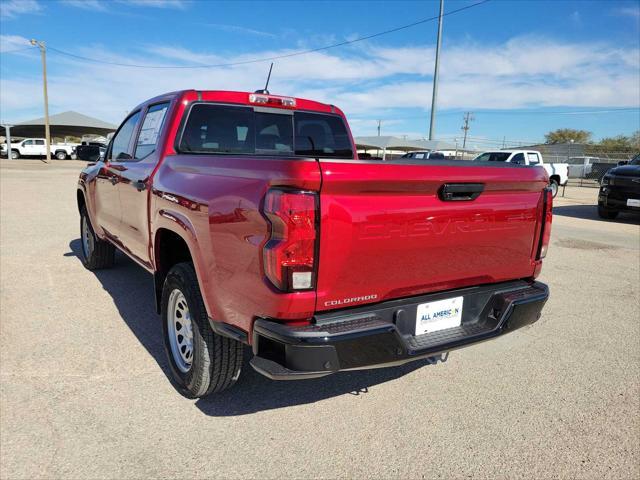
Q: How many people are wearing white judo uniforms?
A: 0